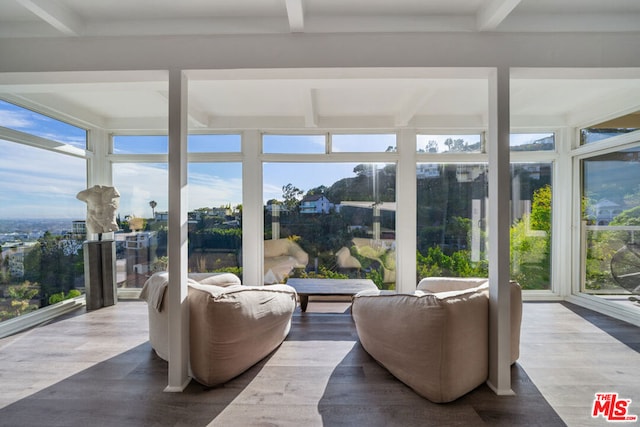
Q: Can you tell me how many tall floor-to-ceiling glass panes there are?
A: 5